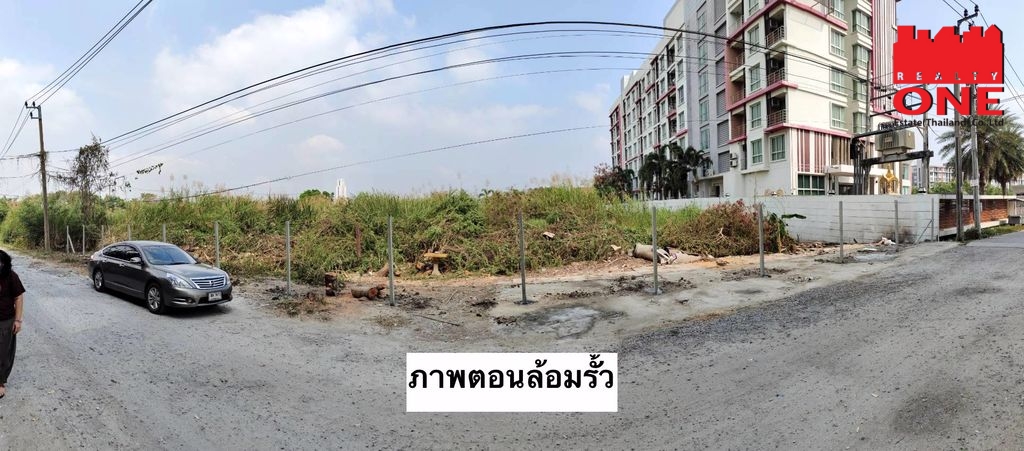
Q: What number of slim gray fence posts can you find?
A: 14